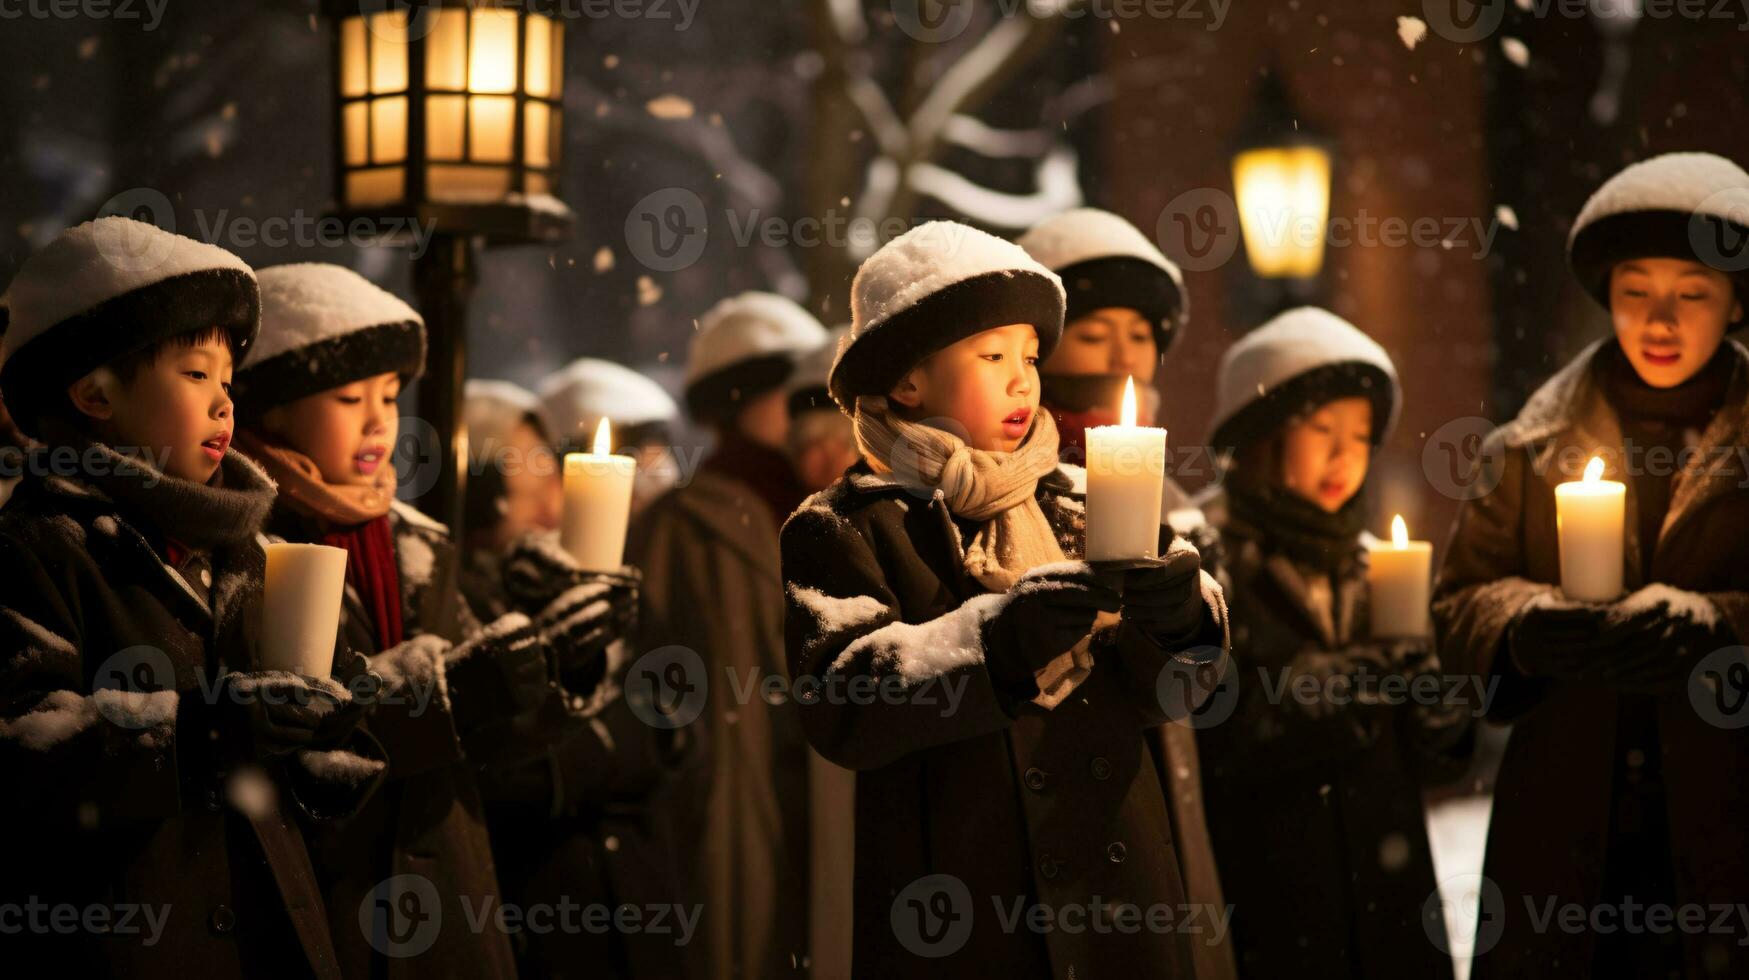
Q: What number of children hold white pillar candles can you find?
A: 5